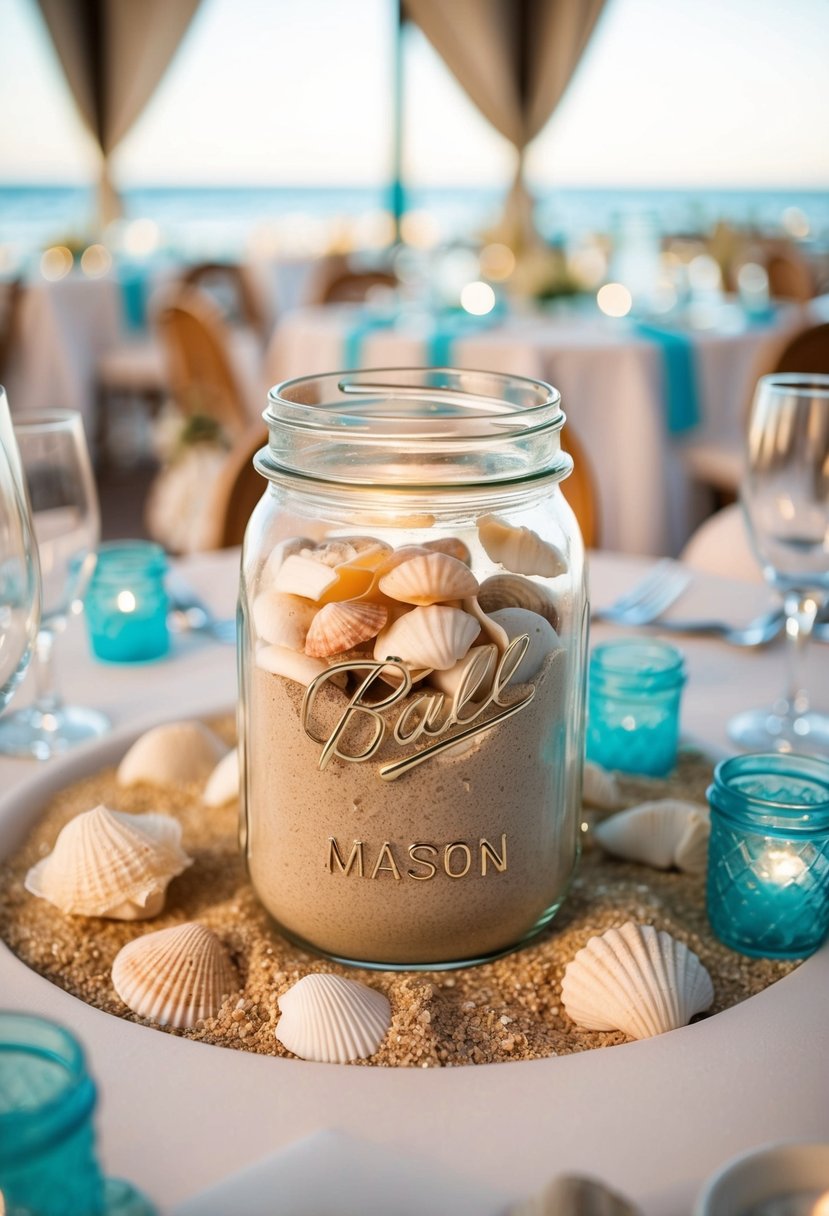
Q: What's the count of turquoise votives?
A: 4